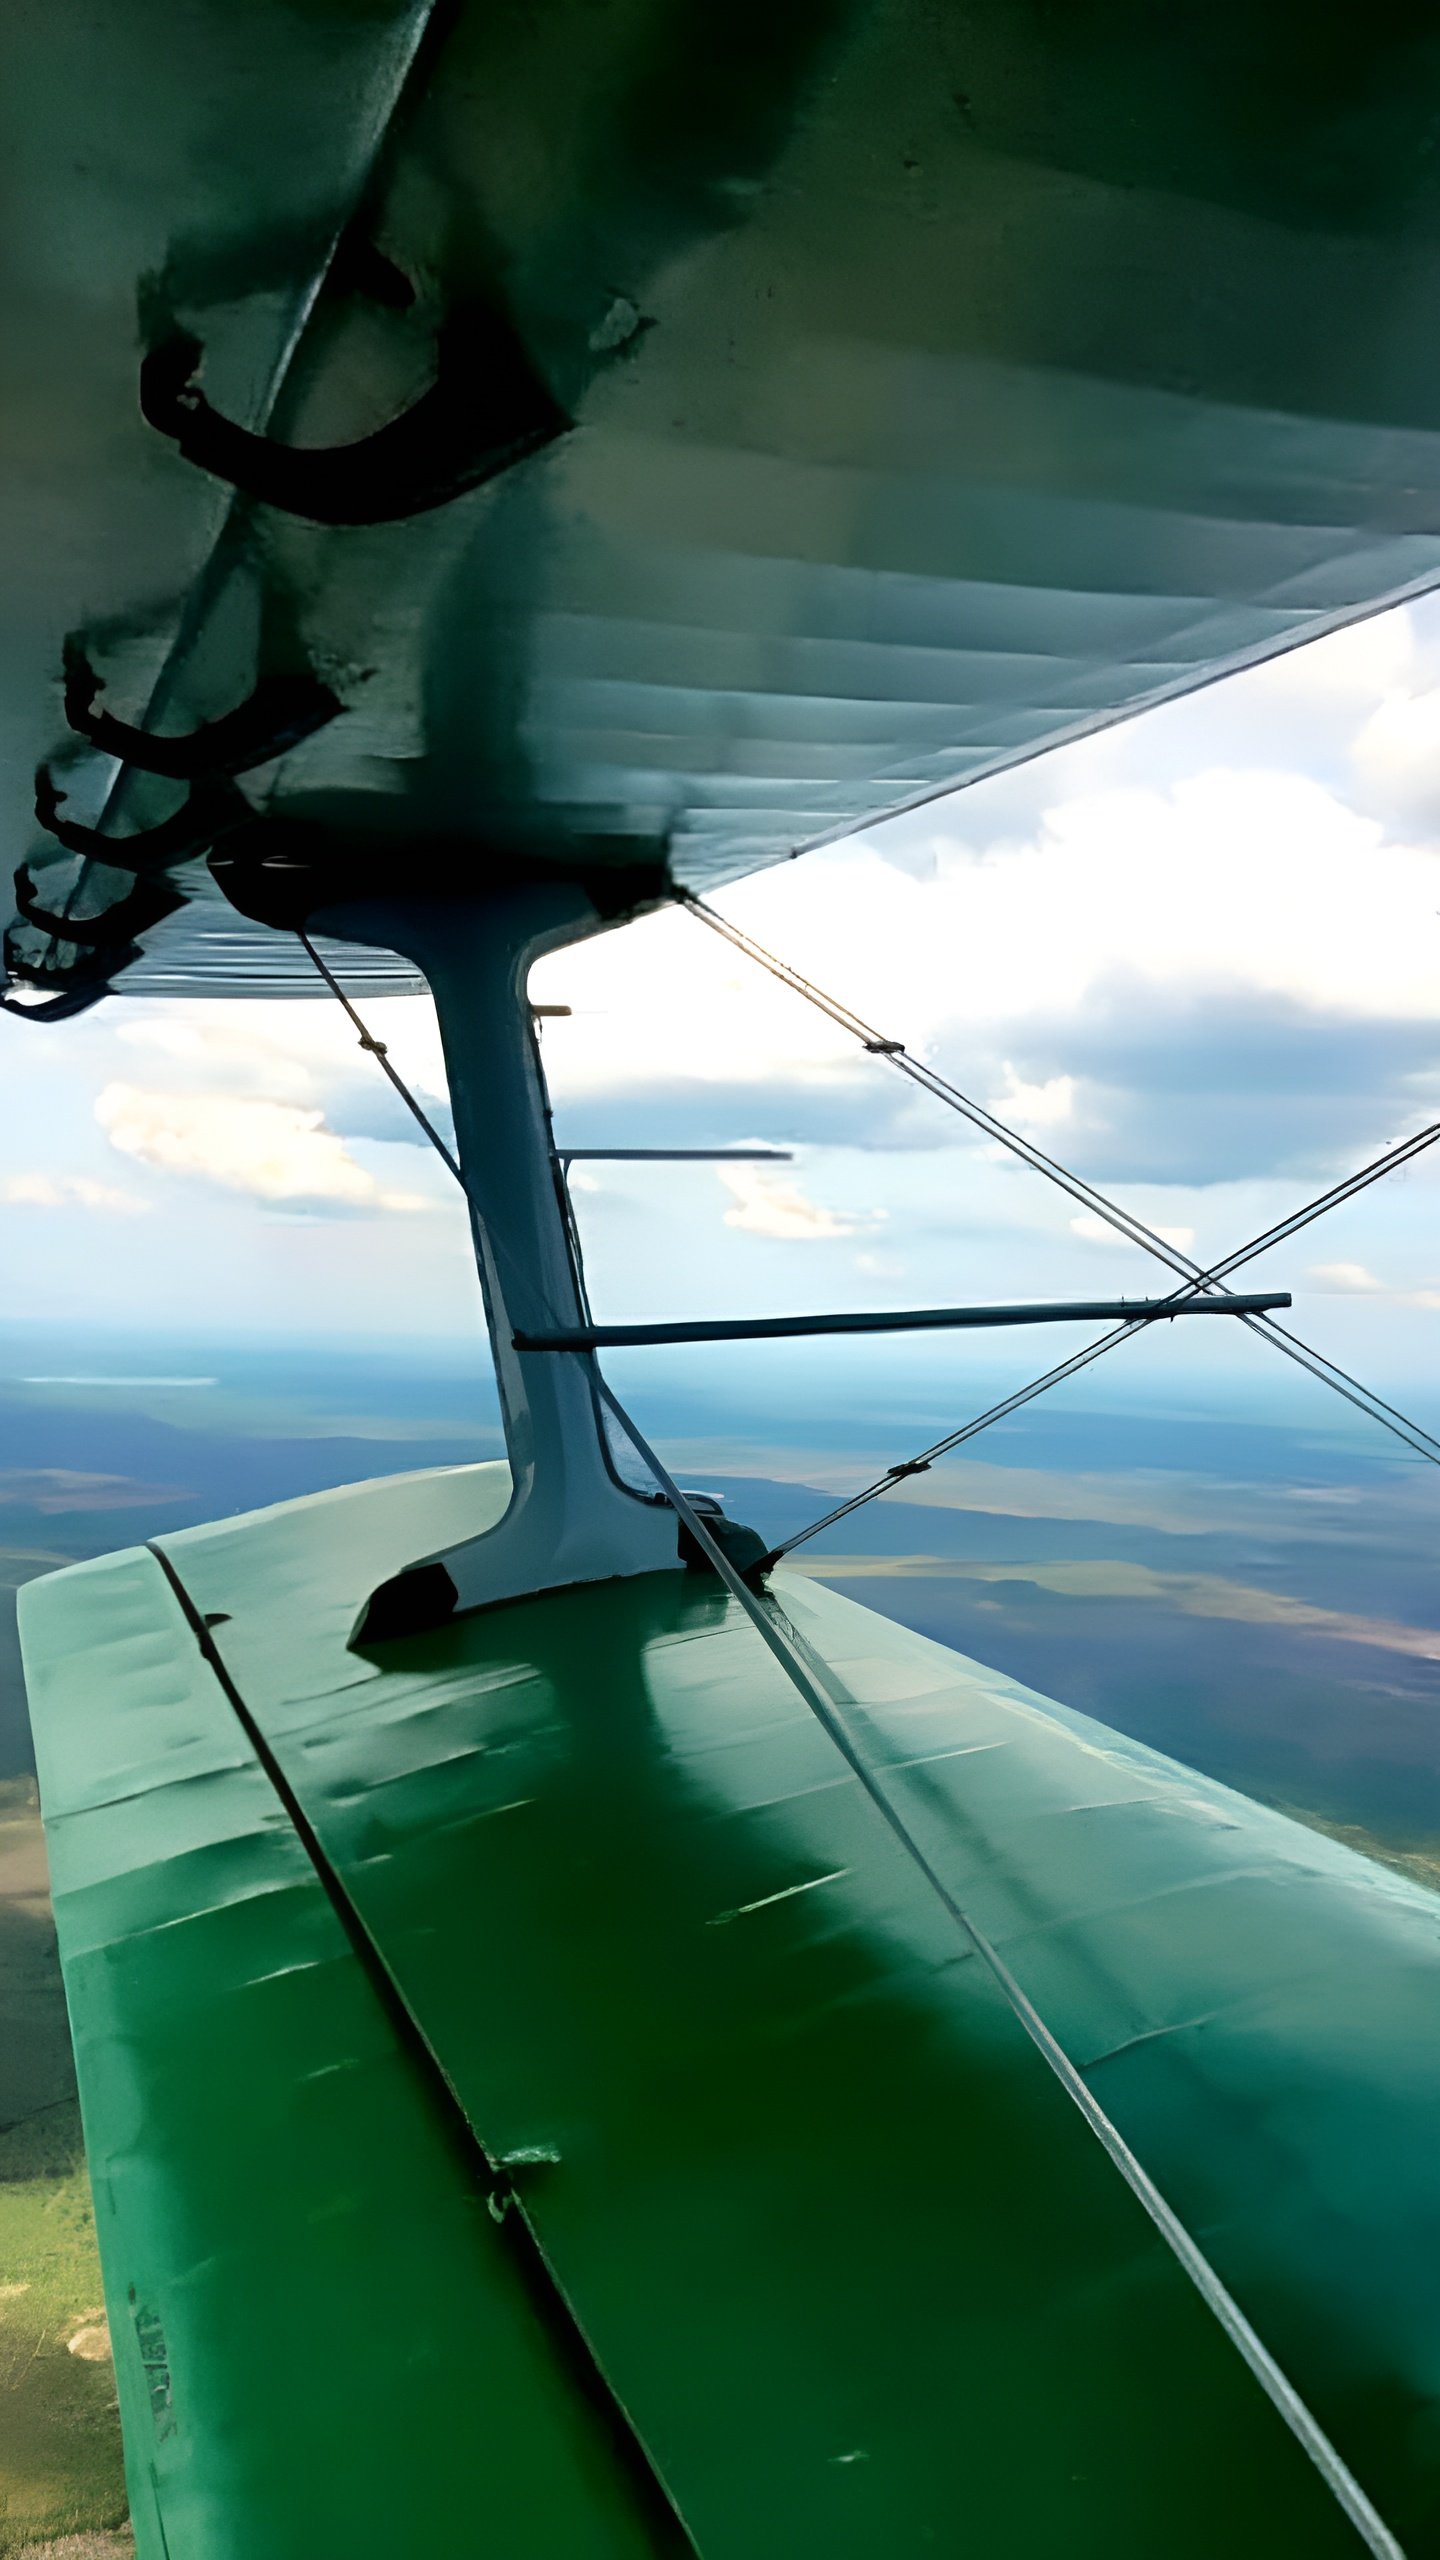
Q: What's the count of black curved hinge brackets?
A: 6